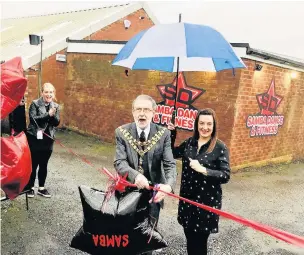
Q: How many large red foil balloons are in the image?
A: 2